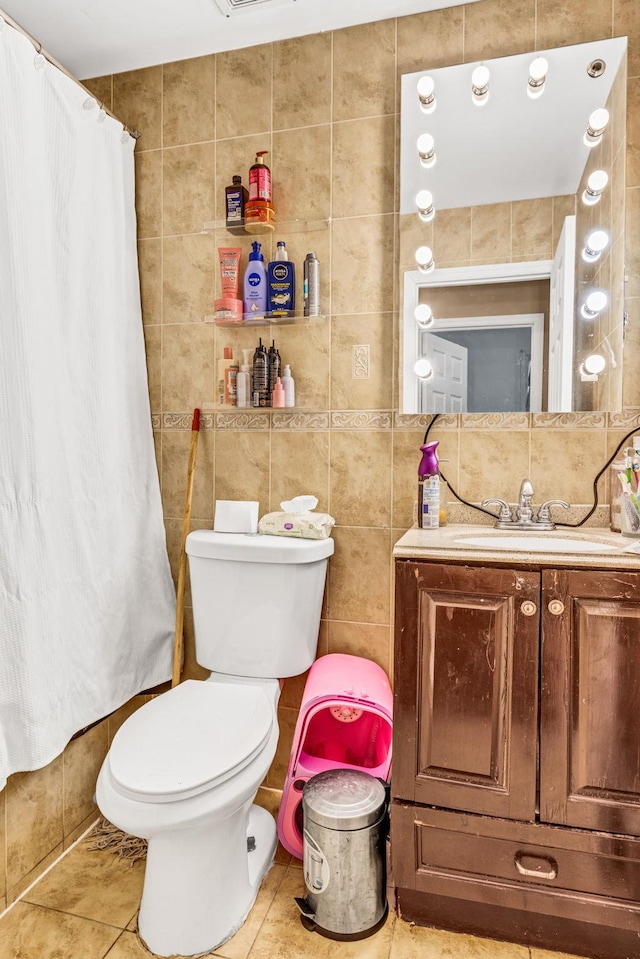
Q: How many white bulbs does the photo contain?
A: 13